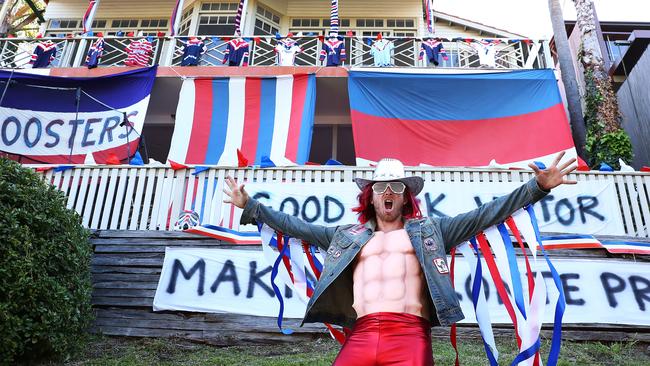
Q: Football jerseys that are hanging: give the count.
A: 10